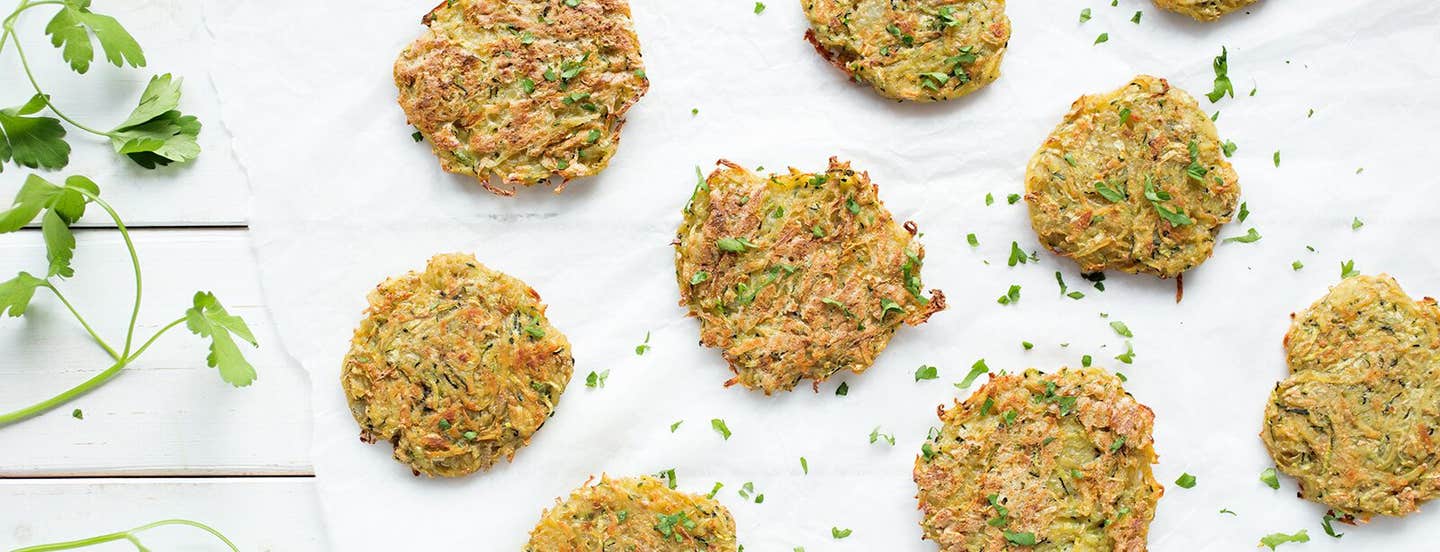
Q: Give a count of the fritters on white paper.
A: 9